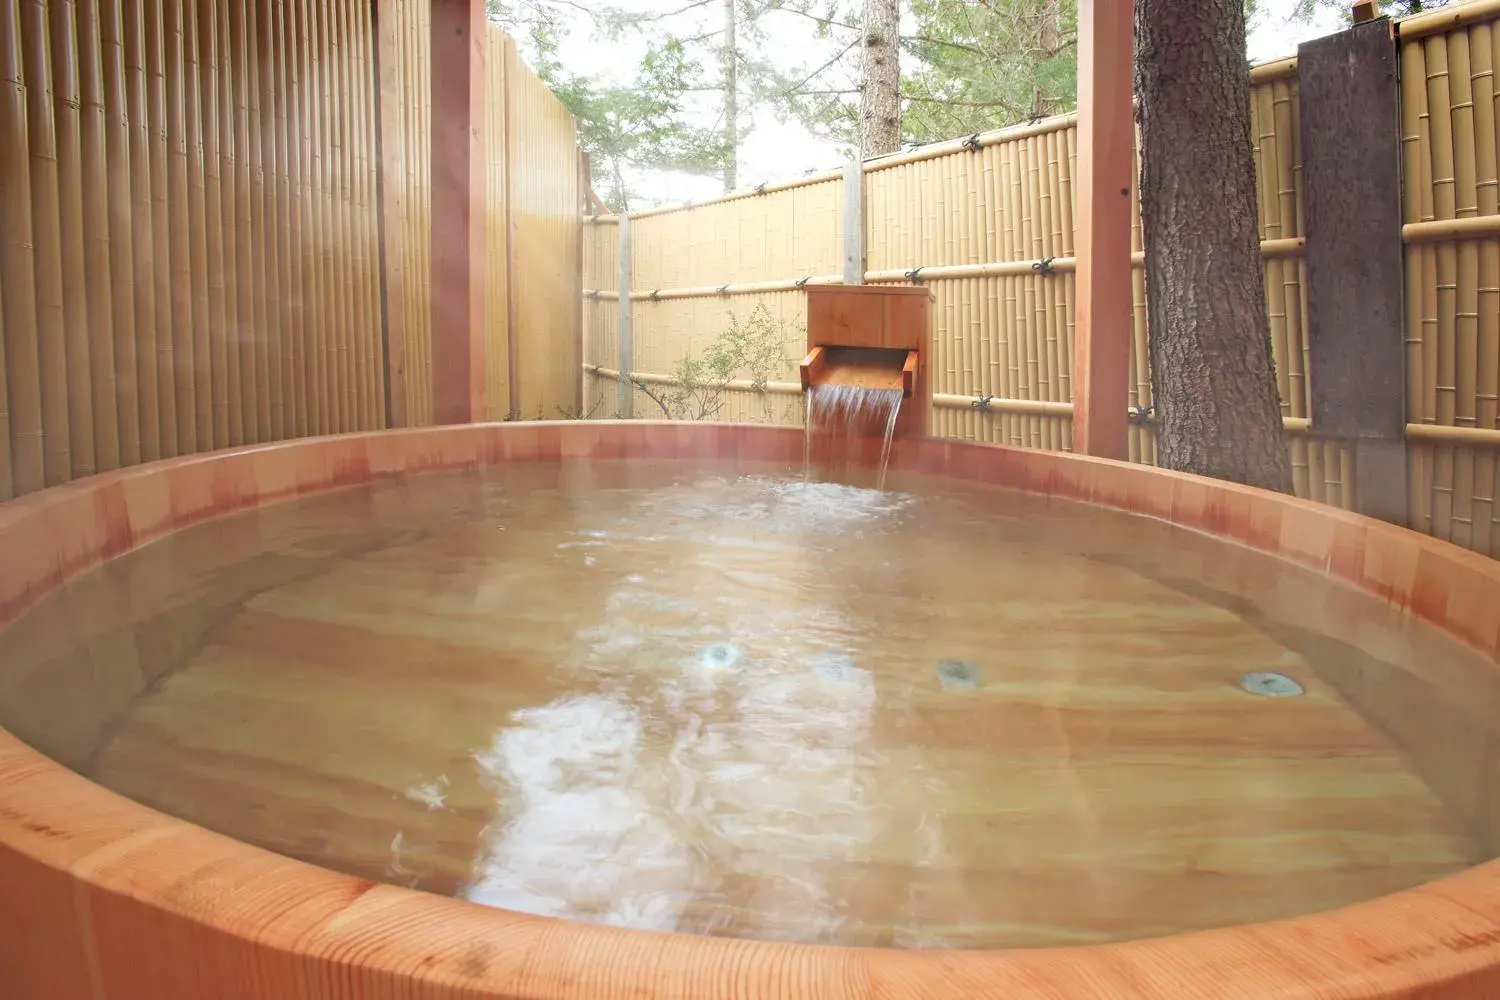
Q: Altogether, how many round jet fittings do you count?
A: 4